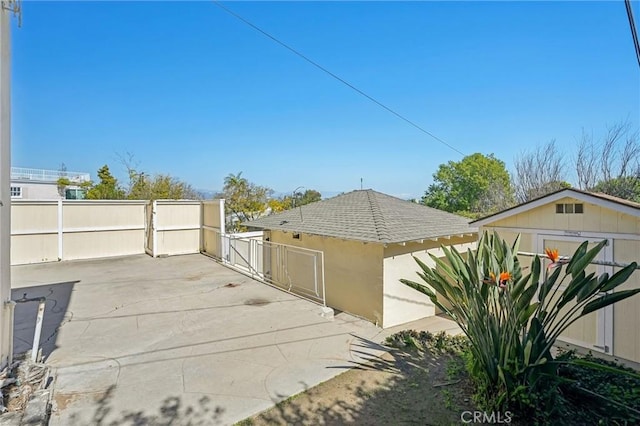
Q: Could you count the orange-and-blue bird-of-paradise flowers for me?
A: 3